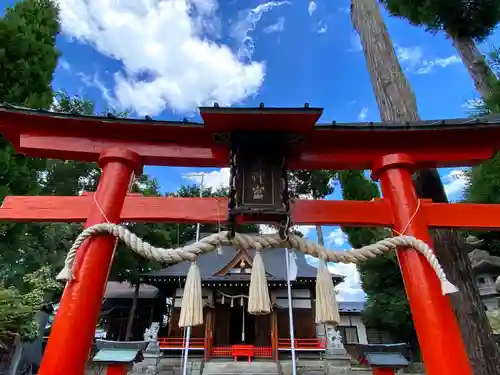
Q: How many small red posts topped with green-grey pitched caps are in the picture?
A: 2